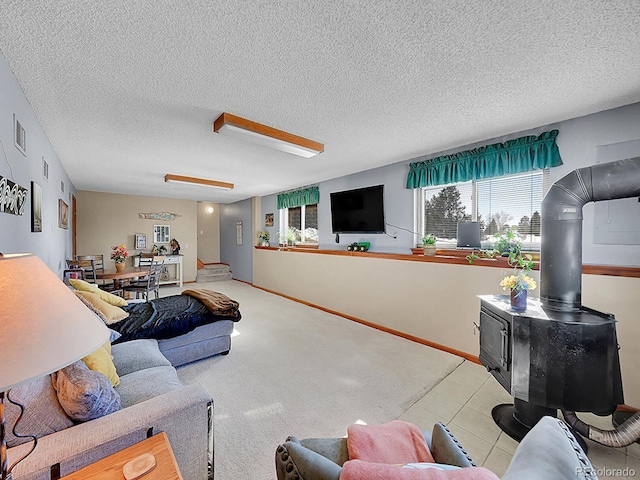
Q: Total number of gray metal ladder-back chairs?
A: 4